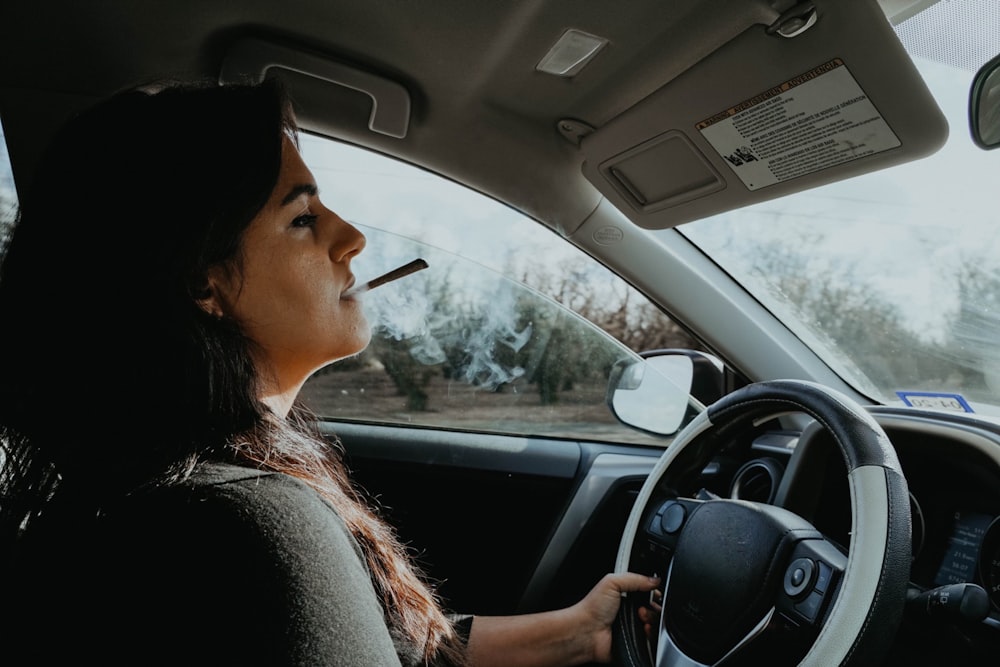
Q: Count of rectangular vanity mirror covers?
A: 1